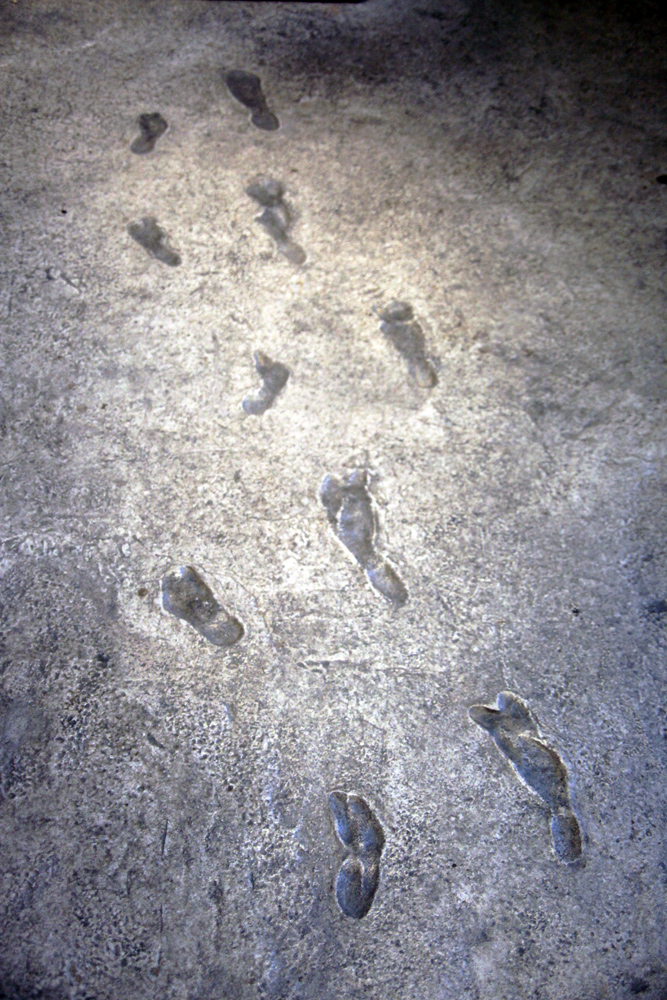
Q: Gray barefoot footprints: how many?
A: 10